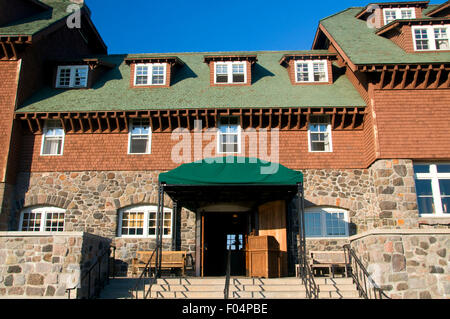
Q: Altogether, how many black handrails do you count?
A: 5